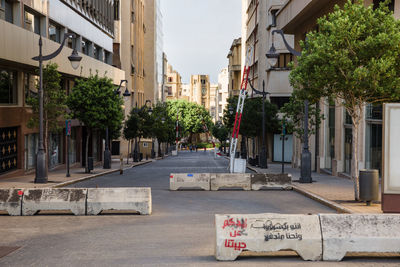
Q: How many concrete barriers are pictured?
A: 8